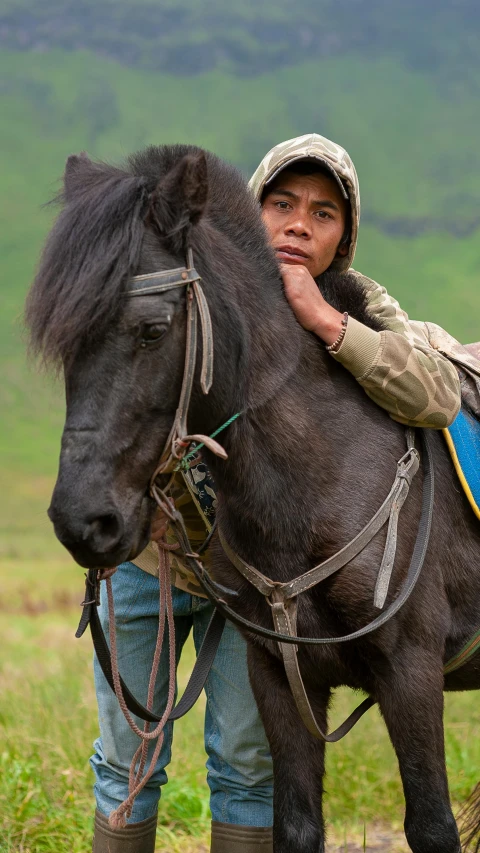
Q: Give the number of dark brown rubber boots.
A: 2